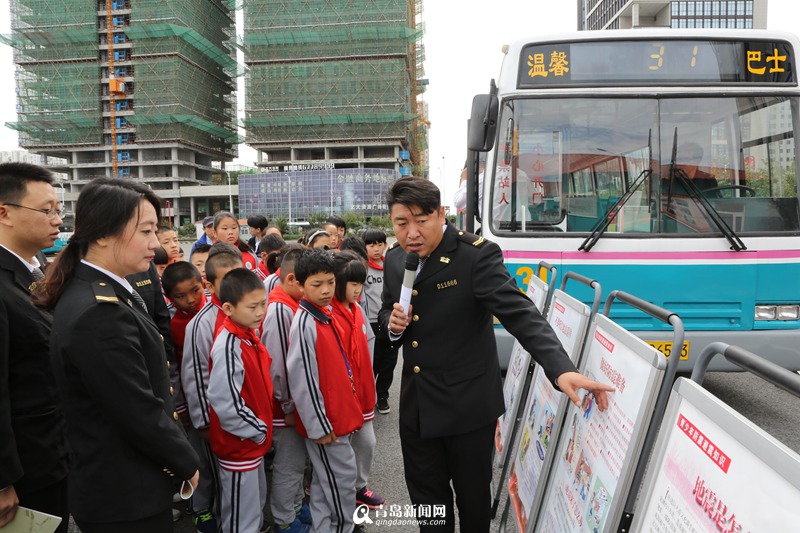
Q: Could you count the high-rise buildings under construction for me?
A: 2